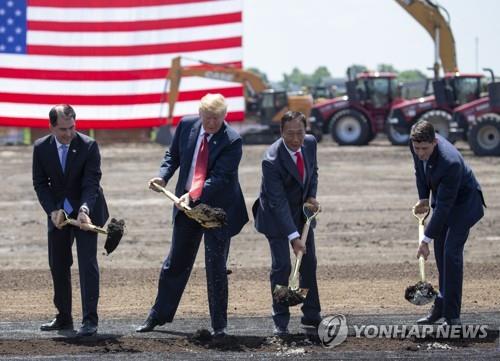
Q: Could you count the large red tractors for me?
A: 3